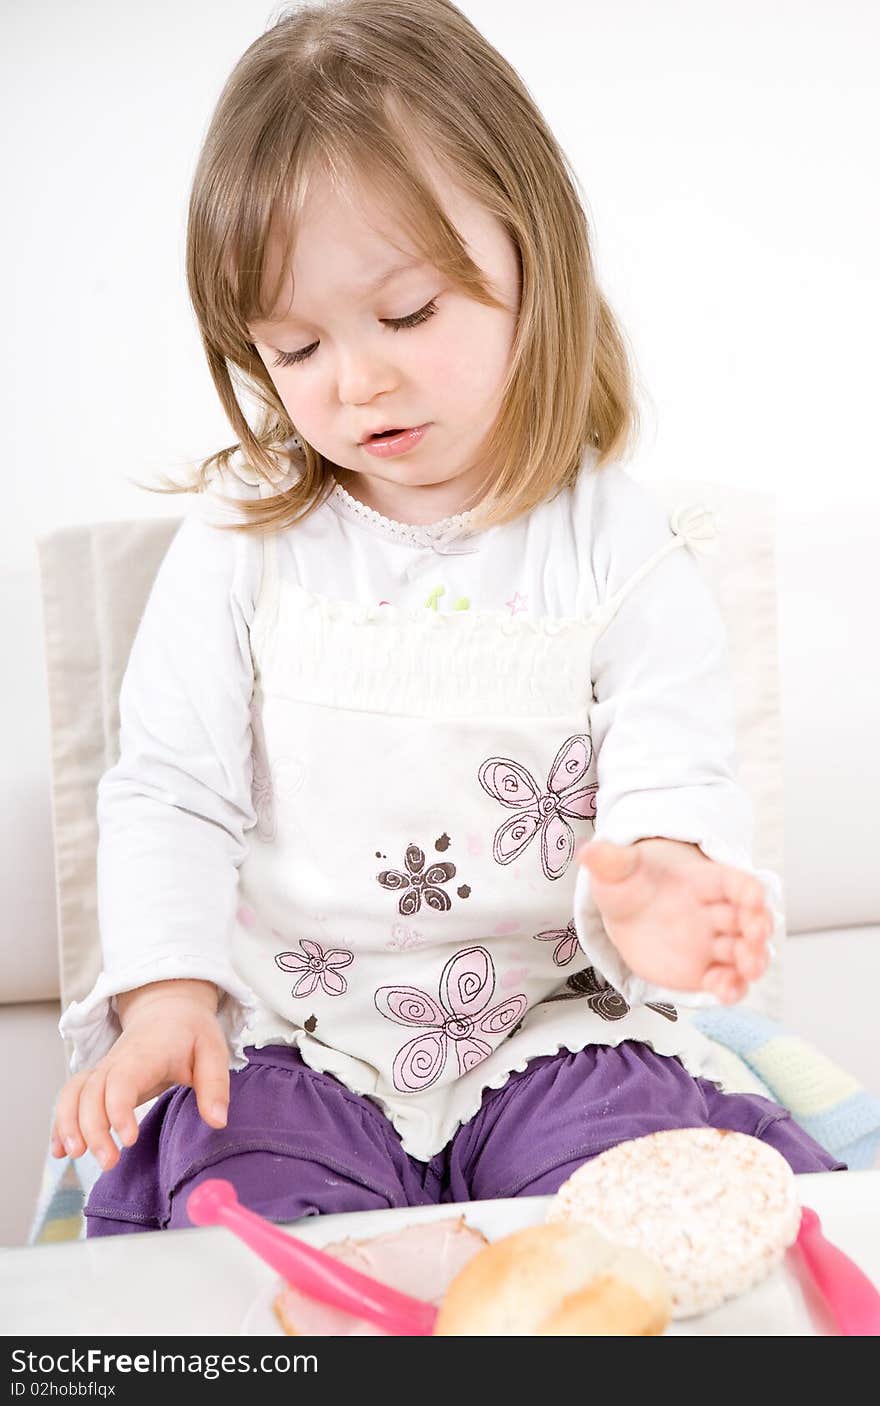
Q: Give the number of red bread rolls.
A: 0